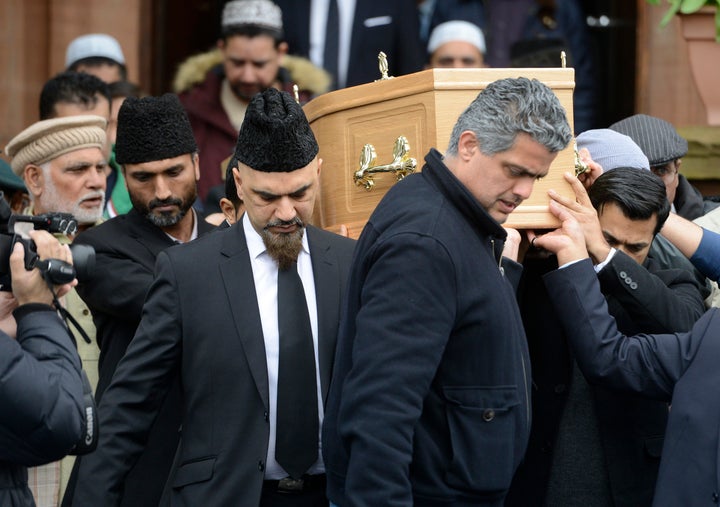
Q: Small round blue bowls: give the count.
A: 0